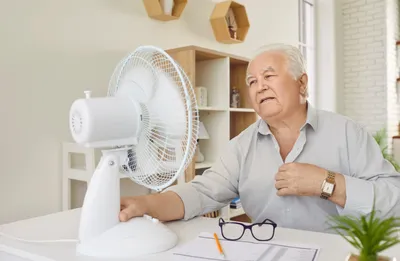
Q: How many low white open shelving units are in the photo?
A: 1